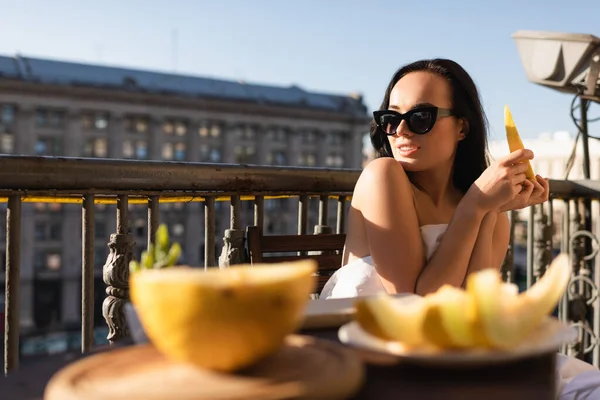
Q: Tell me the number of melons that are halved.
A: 1